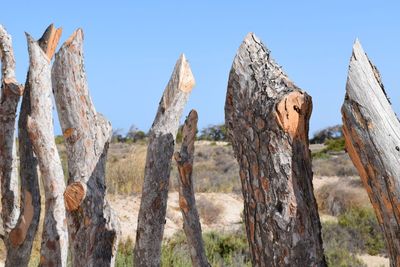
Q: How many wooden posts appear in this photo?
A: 8